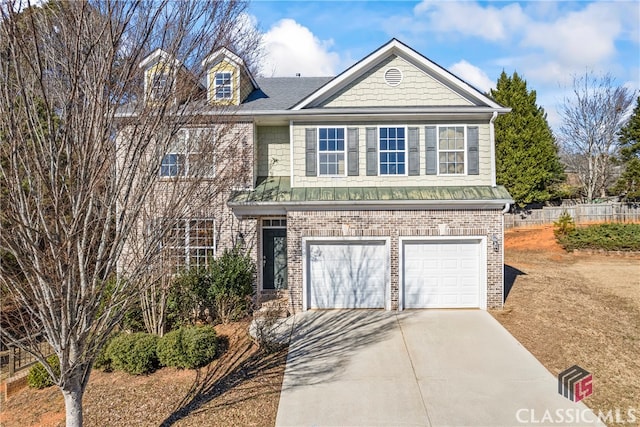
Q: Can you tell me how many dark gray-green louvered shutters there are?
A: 6